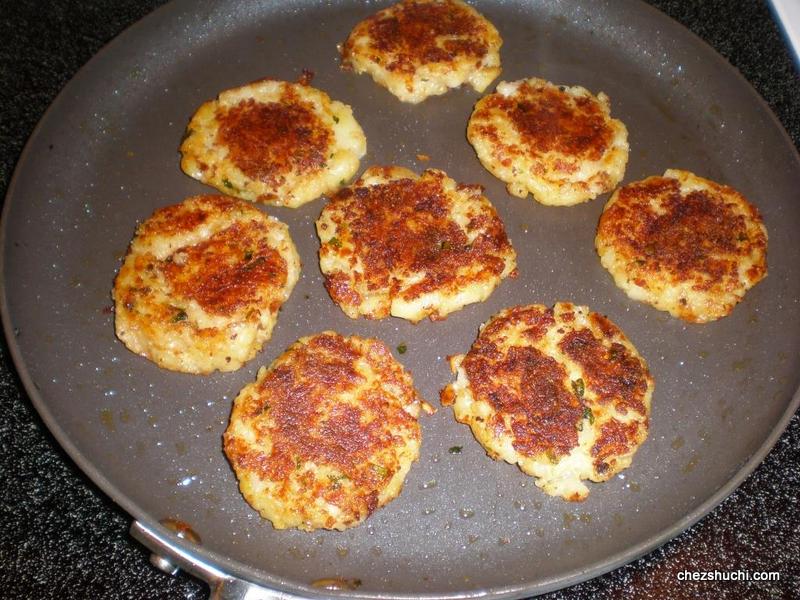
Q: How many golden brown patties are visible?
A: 8